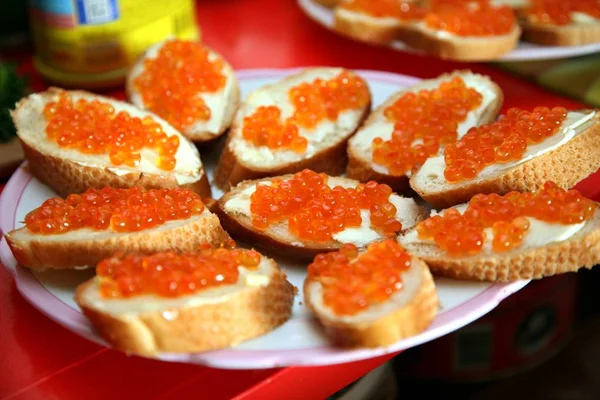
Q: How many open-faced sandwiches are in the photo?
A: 13